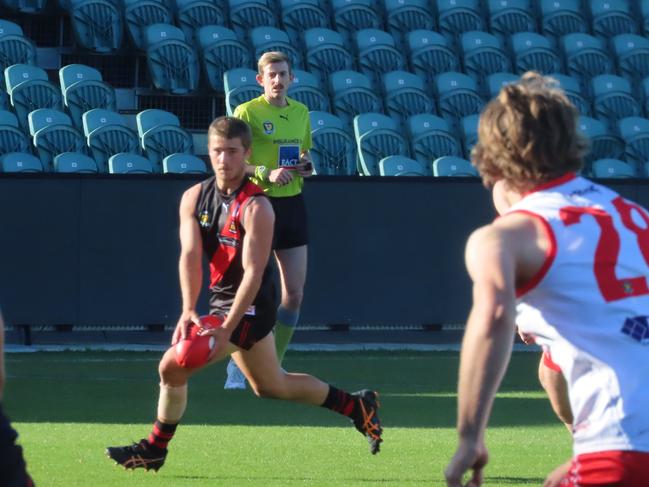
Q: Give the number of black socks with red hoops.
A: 2